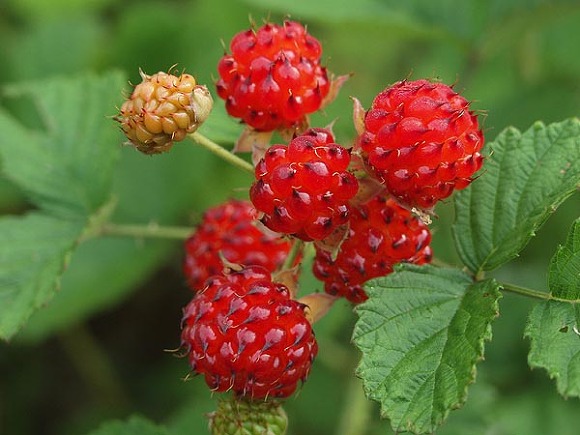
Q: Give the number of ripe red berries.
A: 6